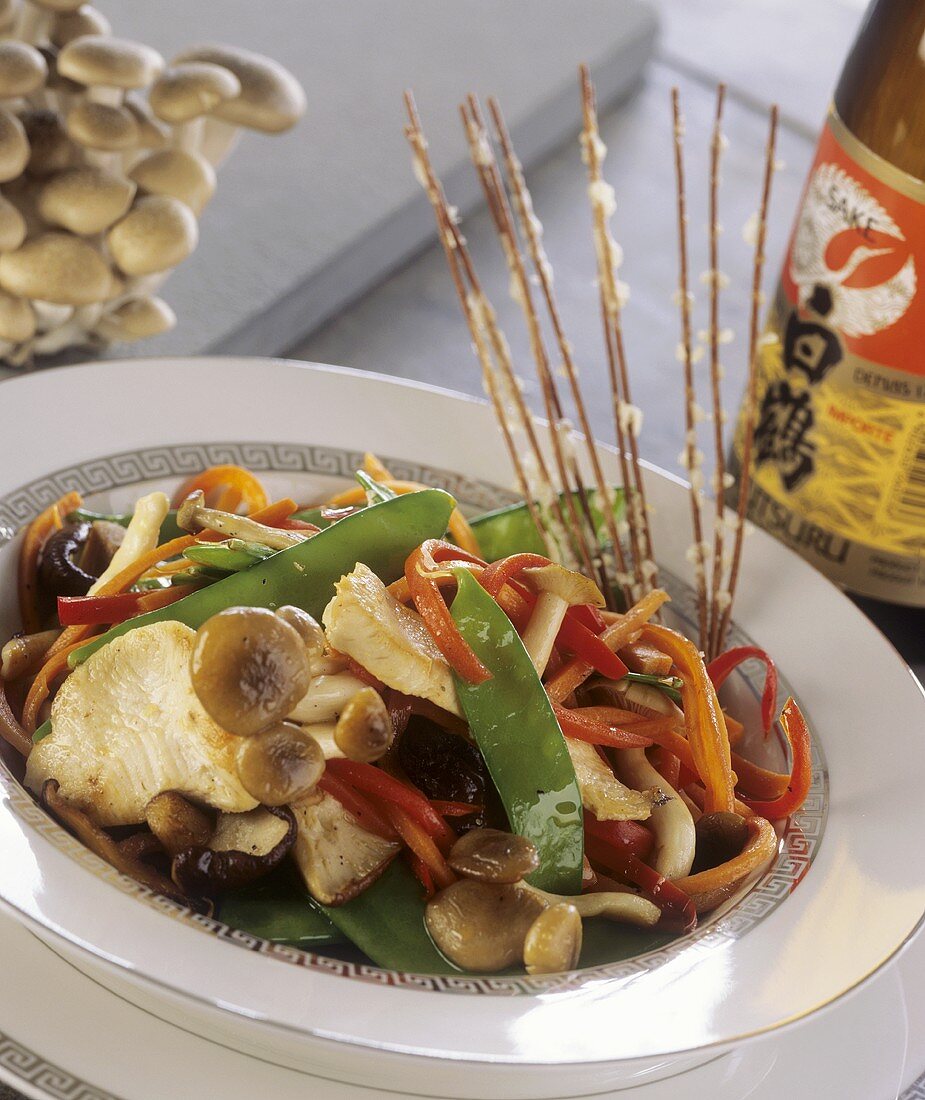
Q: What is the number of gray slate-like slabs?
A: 1